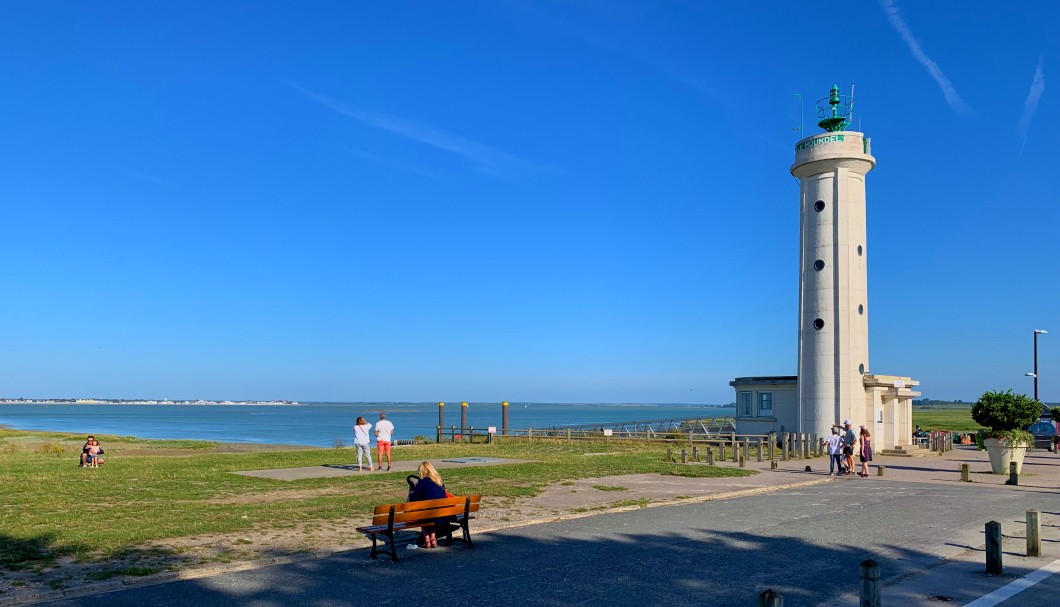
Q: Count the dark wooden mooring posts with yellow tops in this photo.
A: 3